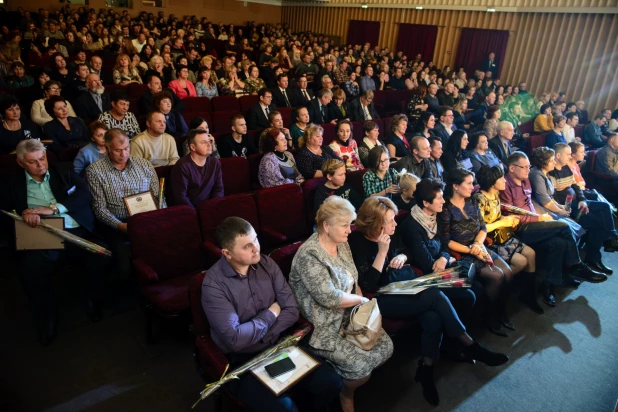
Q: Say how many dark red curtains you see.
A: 3